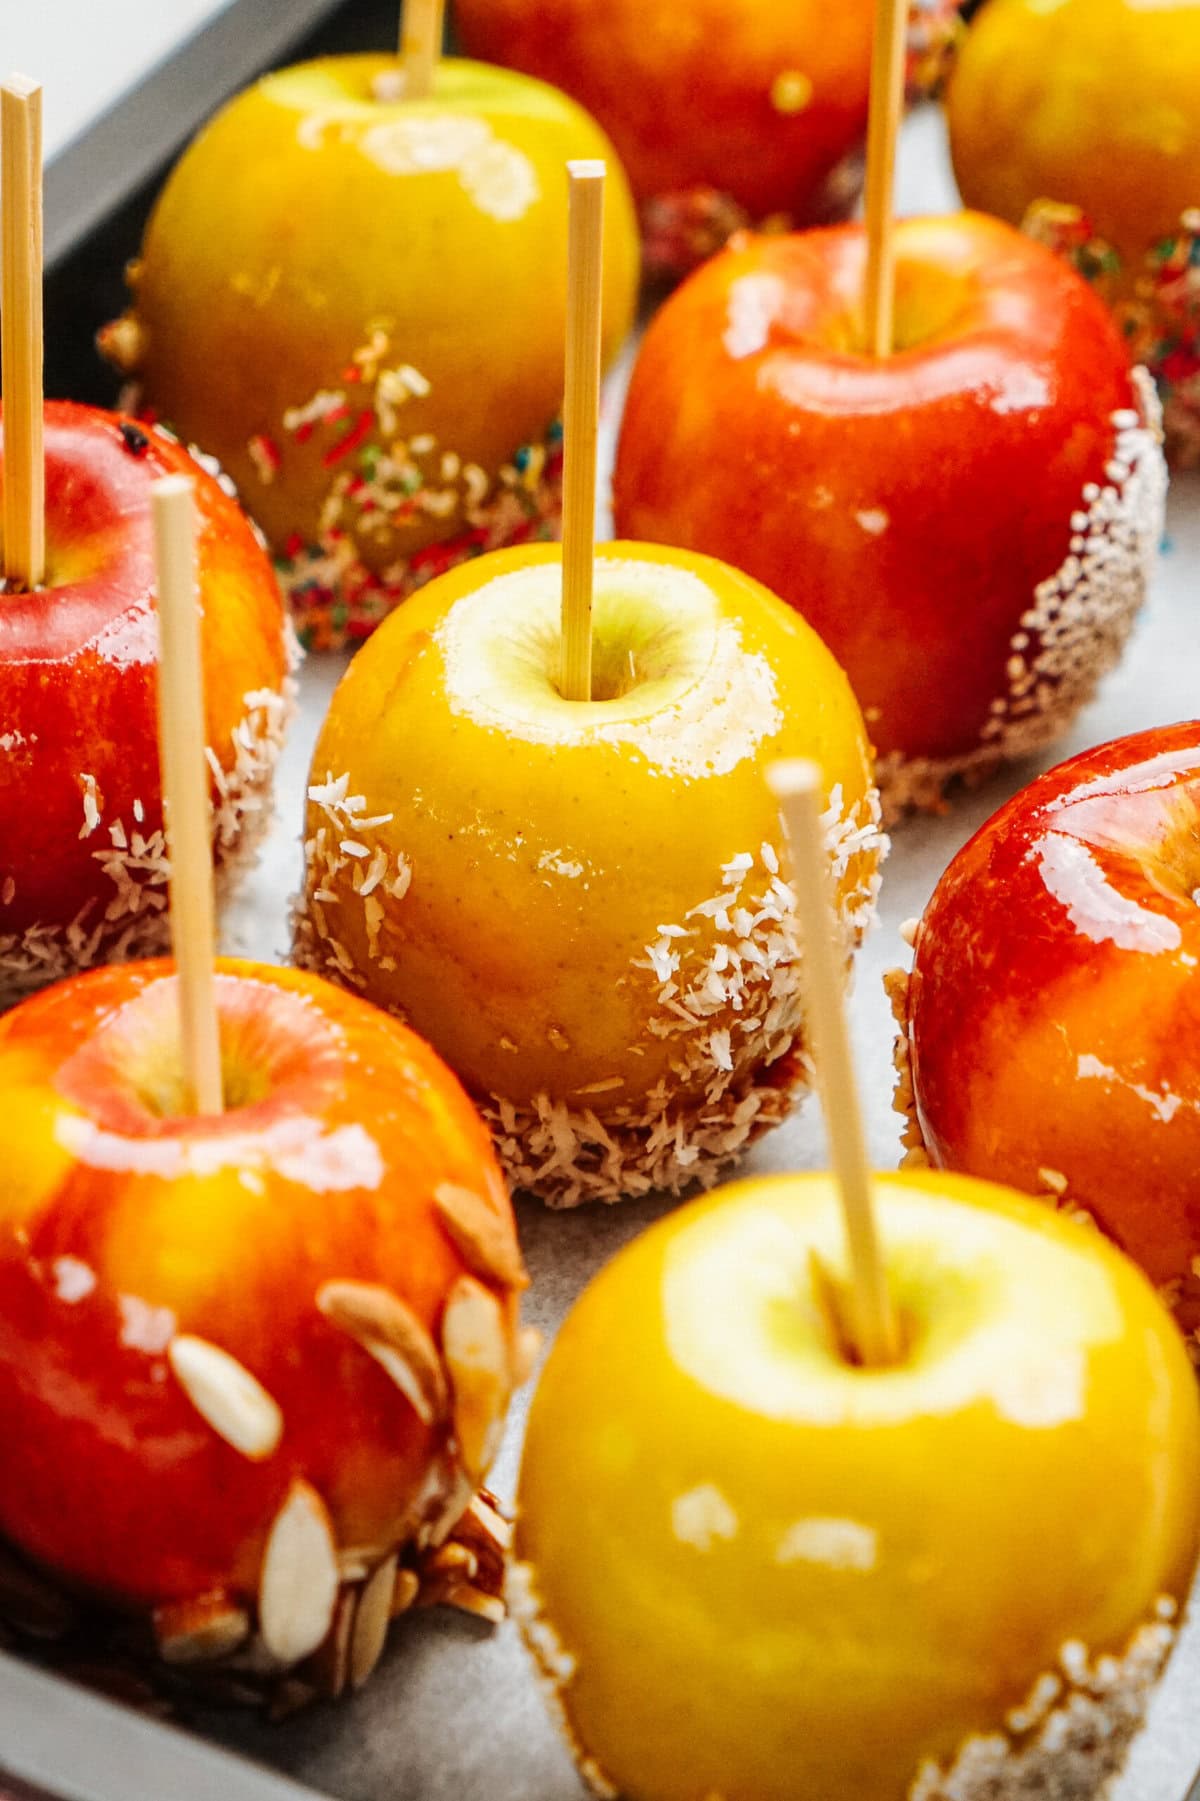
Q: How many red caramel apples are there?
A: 5